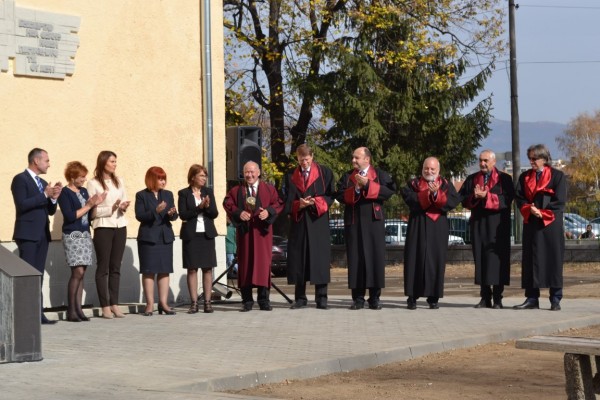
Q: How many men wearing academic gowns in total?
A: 6